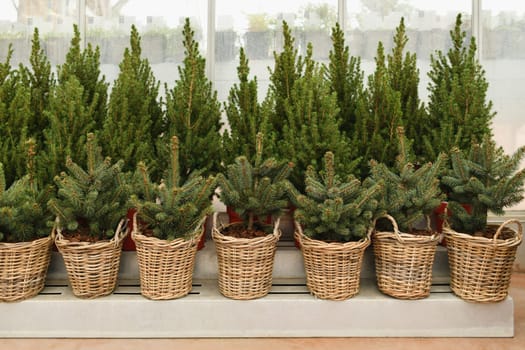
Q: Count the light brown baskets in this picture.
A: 7